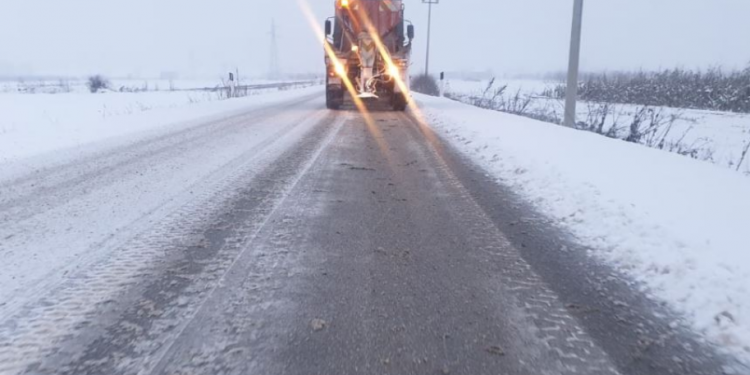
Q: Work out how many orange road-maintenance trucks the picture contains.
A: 1